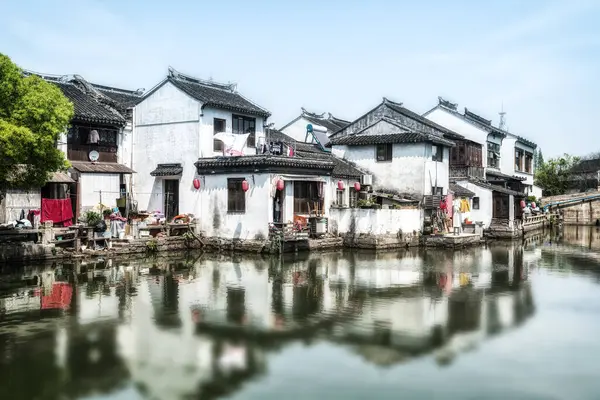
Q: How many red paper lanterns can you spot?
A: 7